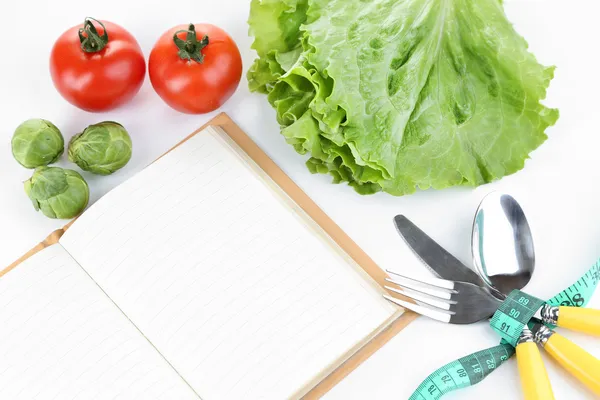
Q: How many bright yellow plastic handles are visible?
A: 3